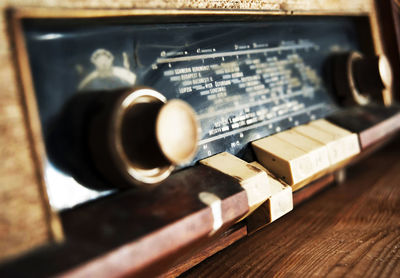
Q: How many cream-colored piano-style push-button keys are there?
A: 6